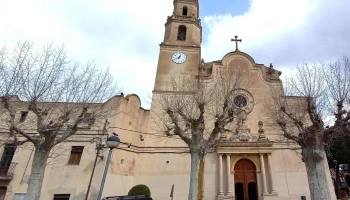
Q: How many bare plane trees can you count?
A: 3